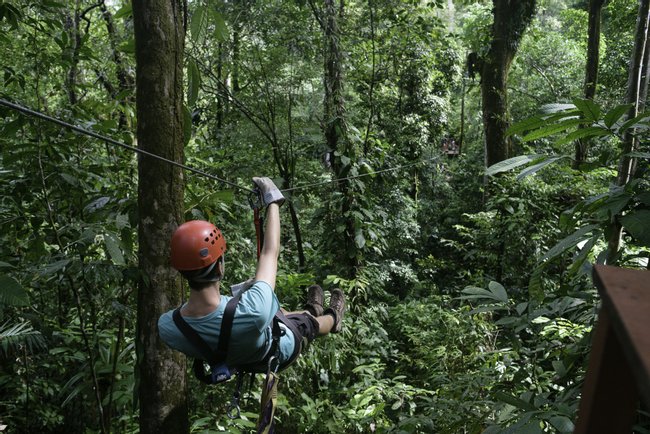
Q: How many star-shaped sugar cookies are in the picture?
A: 0